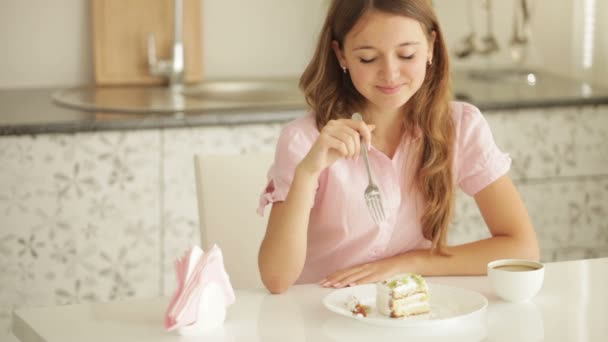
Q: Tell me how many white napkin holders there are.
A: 1